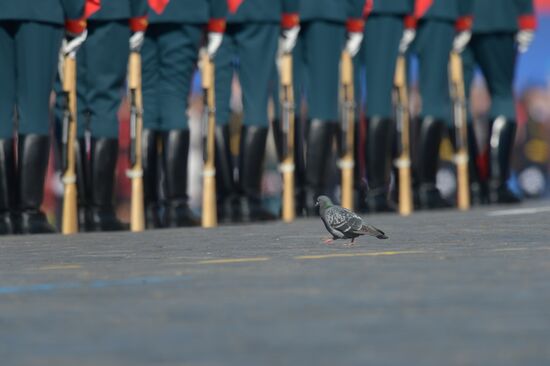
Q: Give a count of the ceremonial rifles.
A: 7